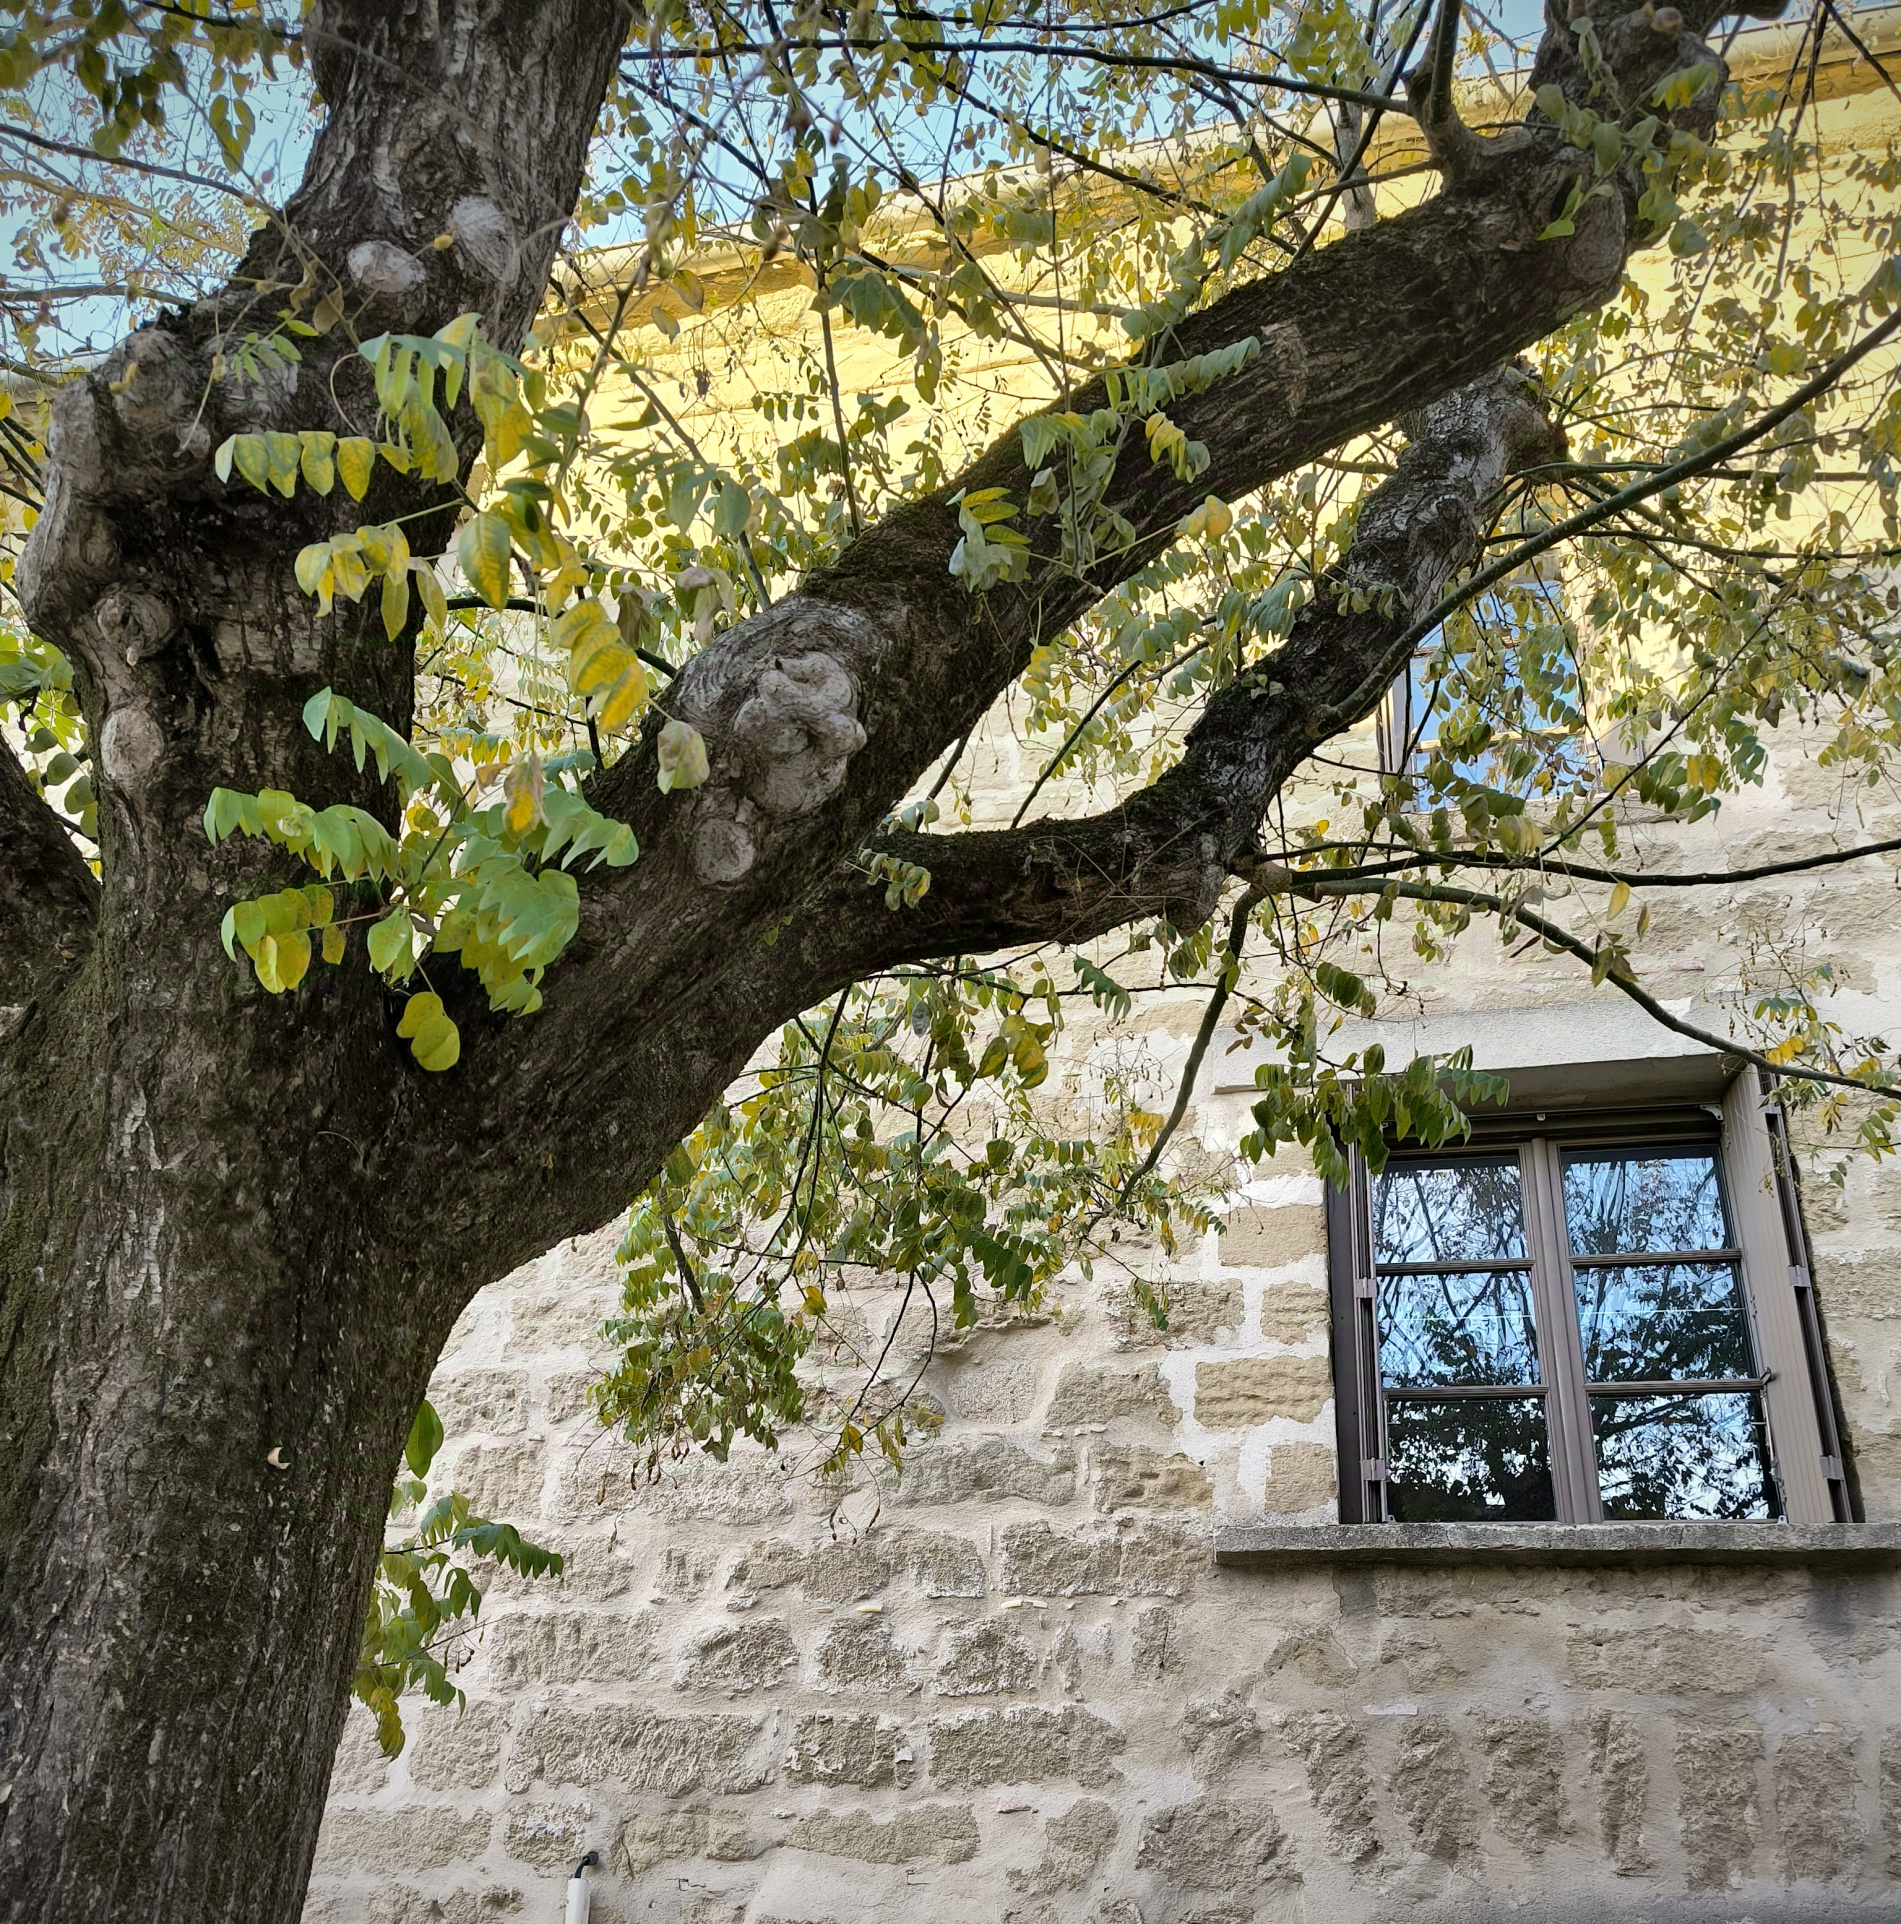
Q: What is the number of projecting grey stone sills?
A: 1